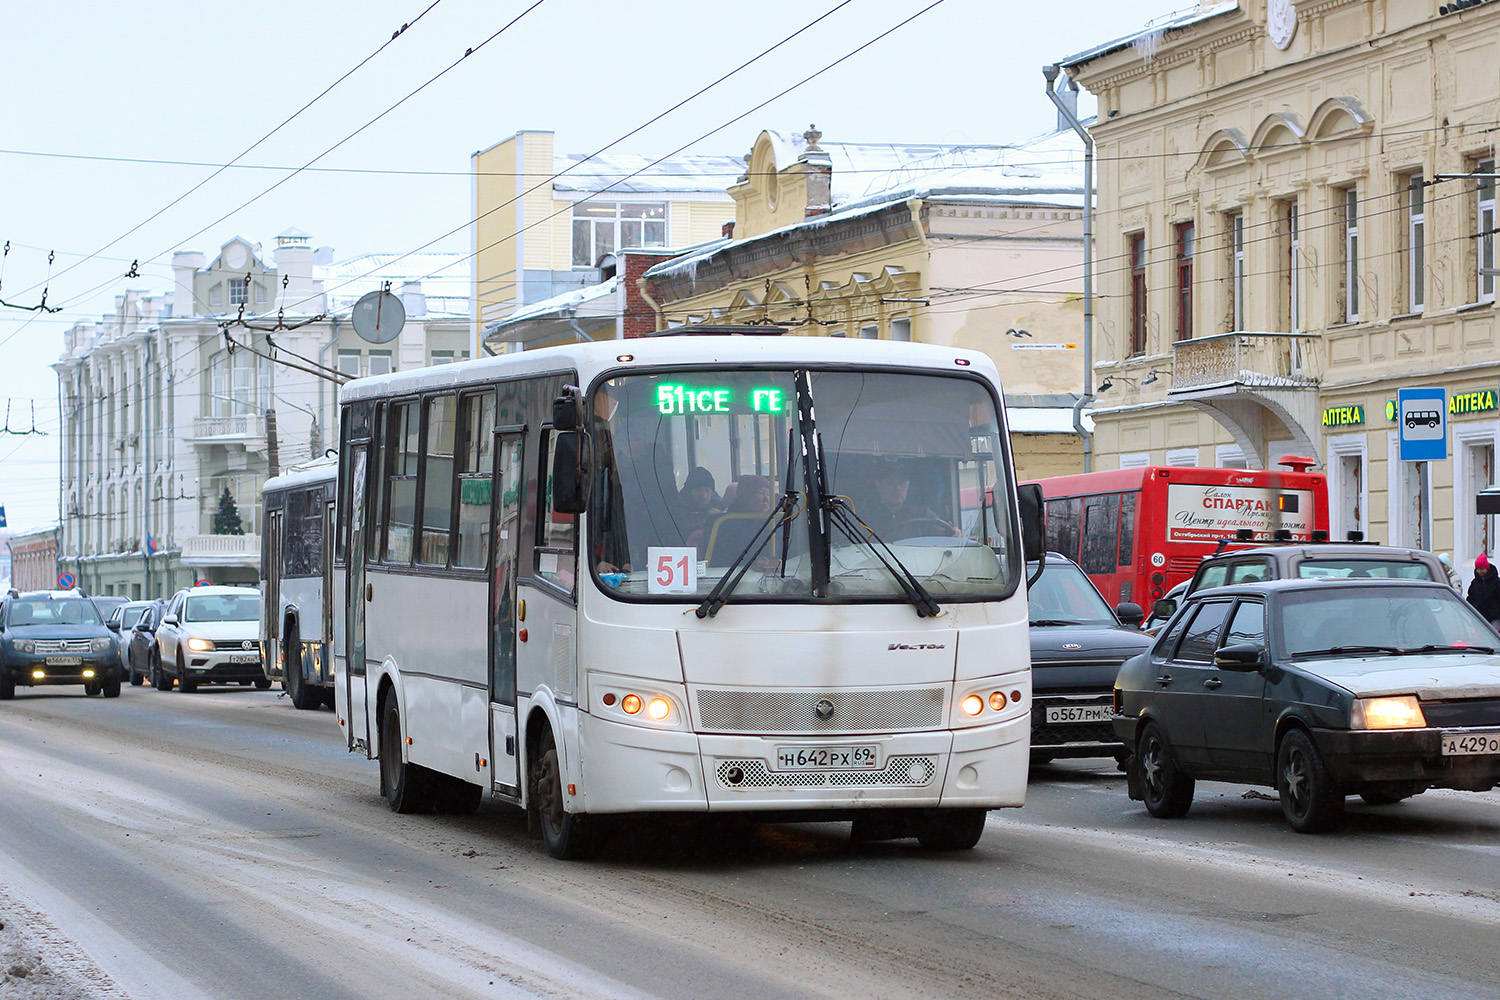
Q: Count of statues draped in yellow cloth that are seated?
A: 0